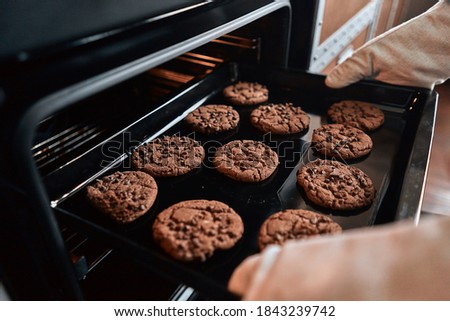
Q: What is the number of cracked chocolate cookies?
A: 11